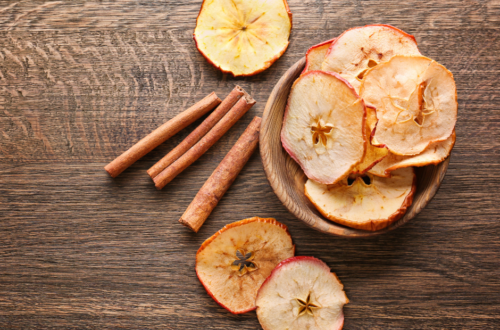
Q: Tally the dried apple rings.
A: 10